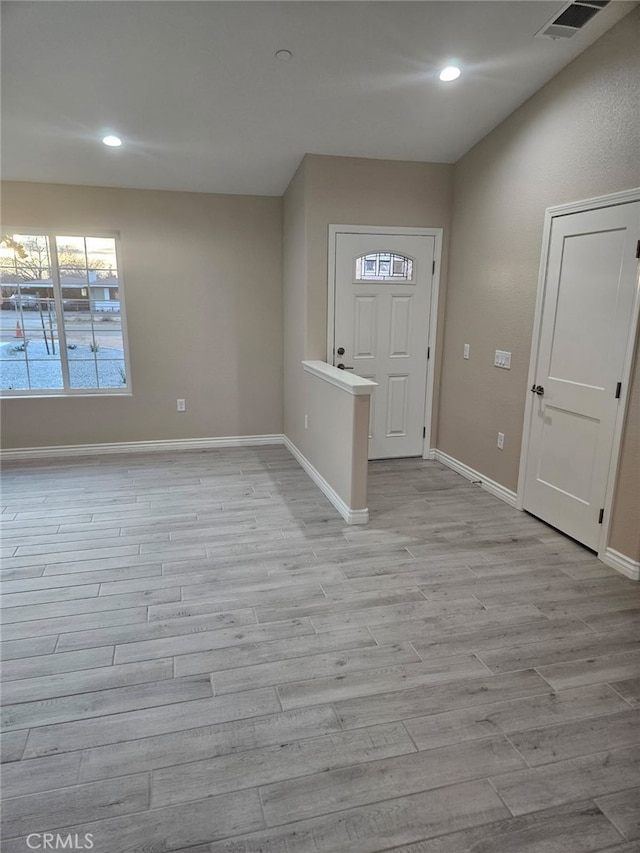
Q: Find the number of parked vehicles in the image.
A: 1